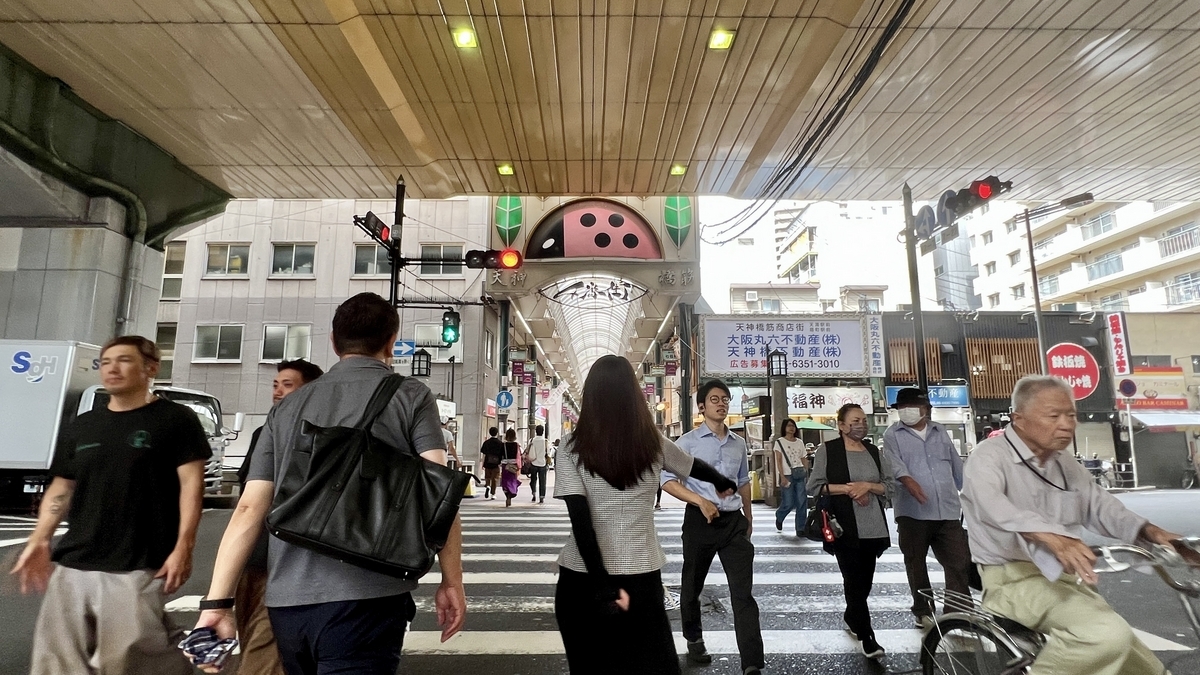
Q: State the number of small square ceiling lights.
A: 4